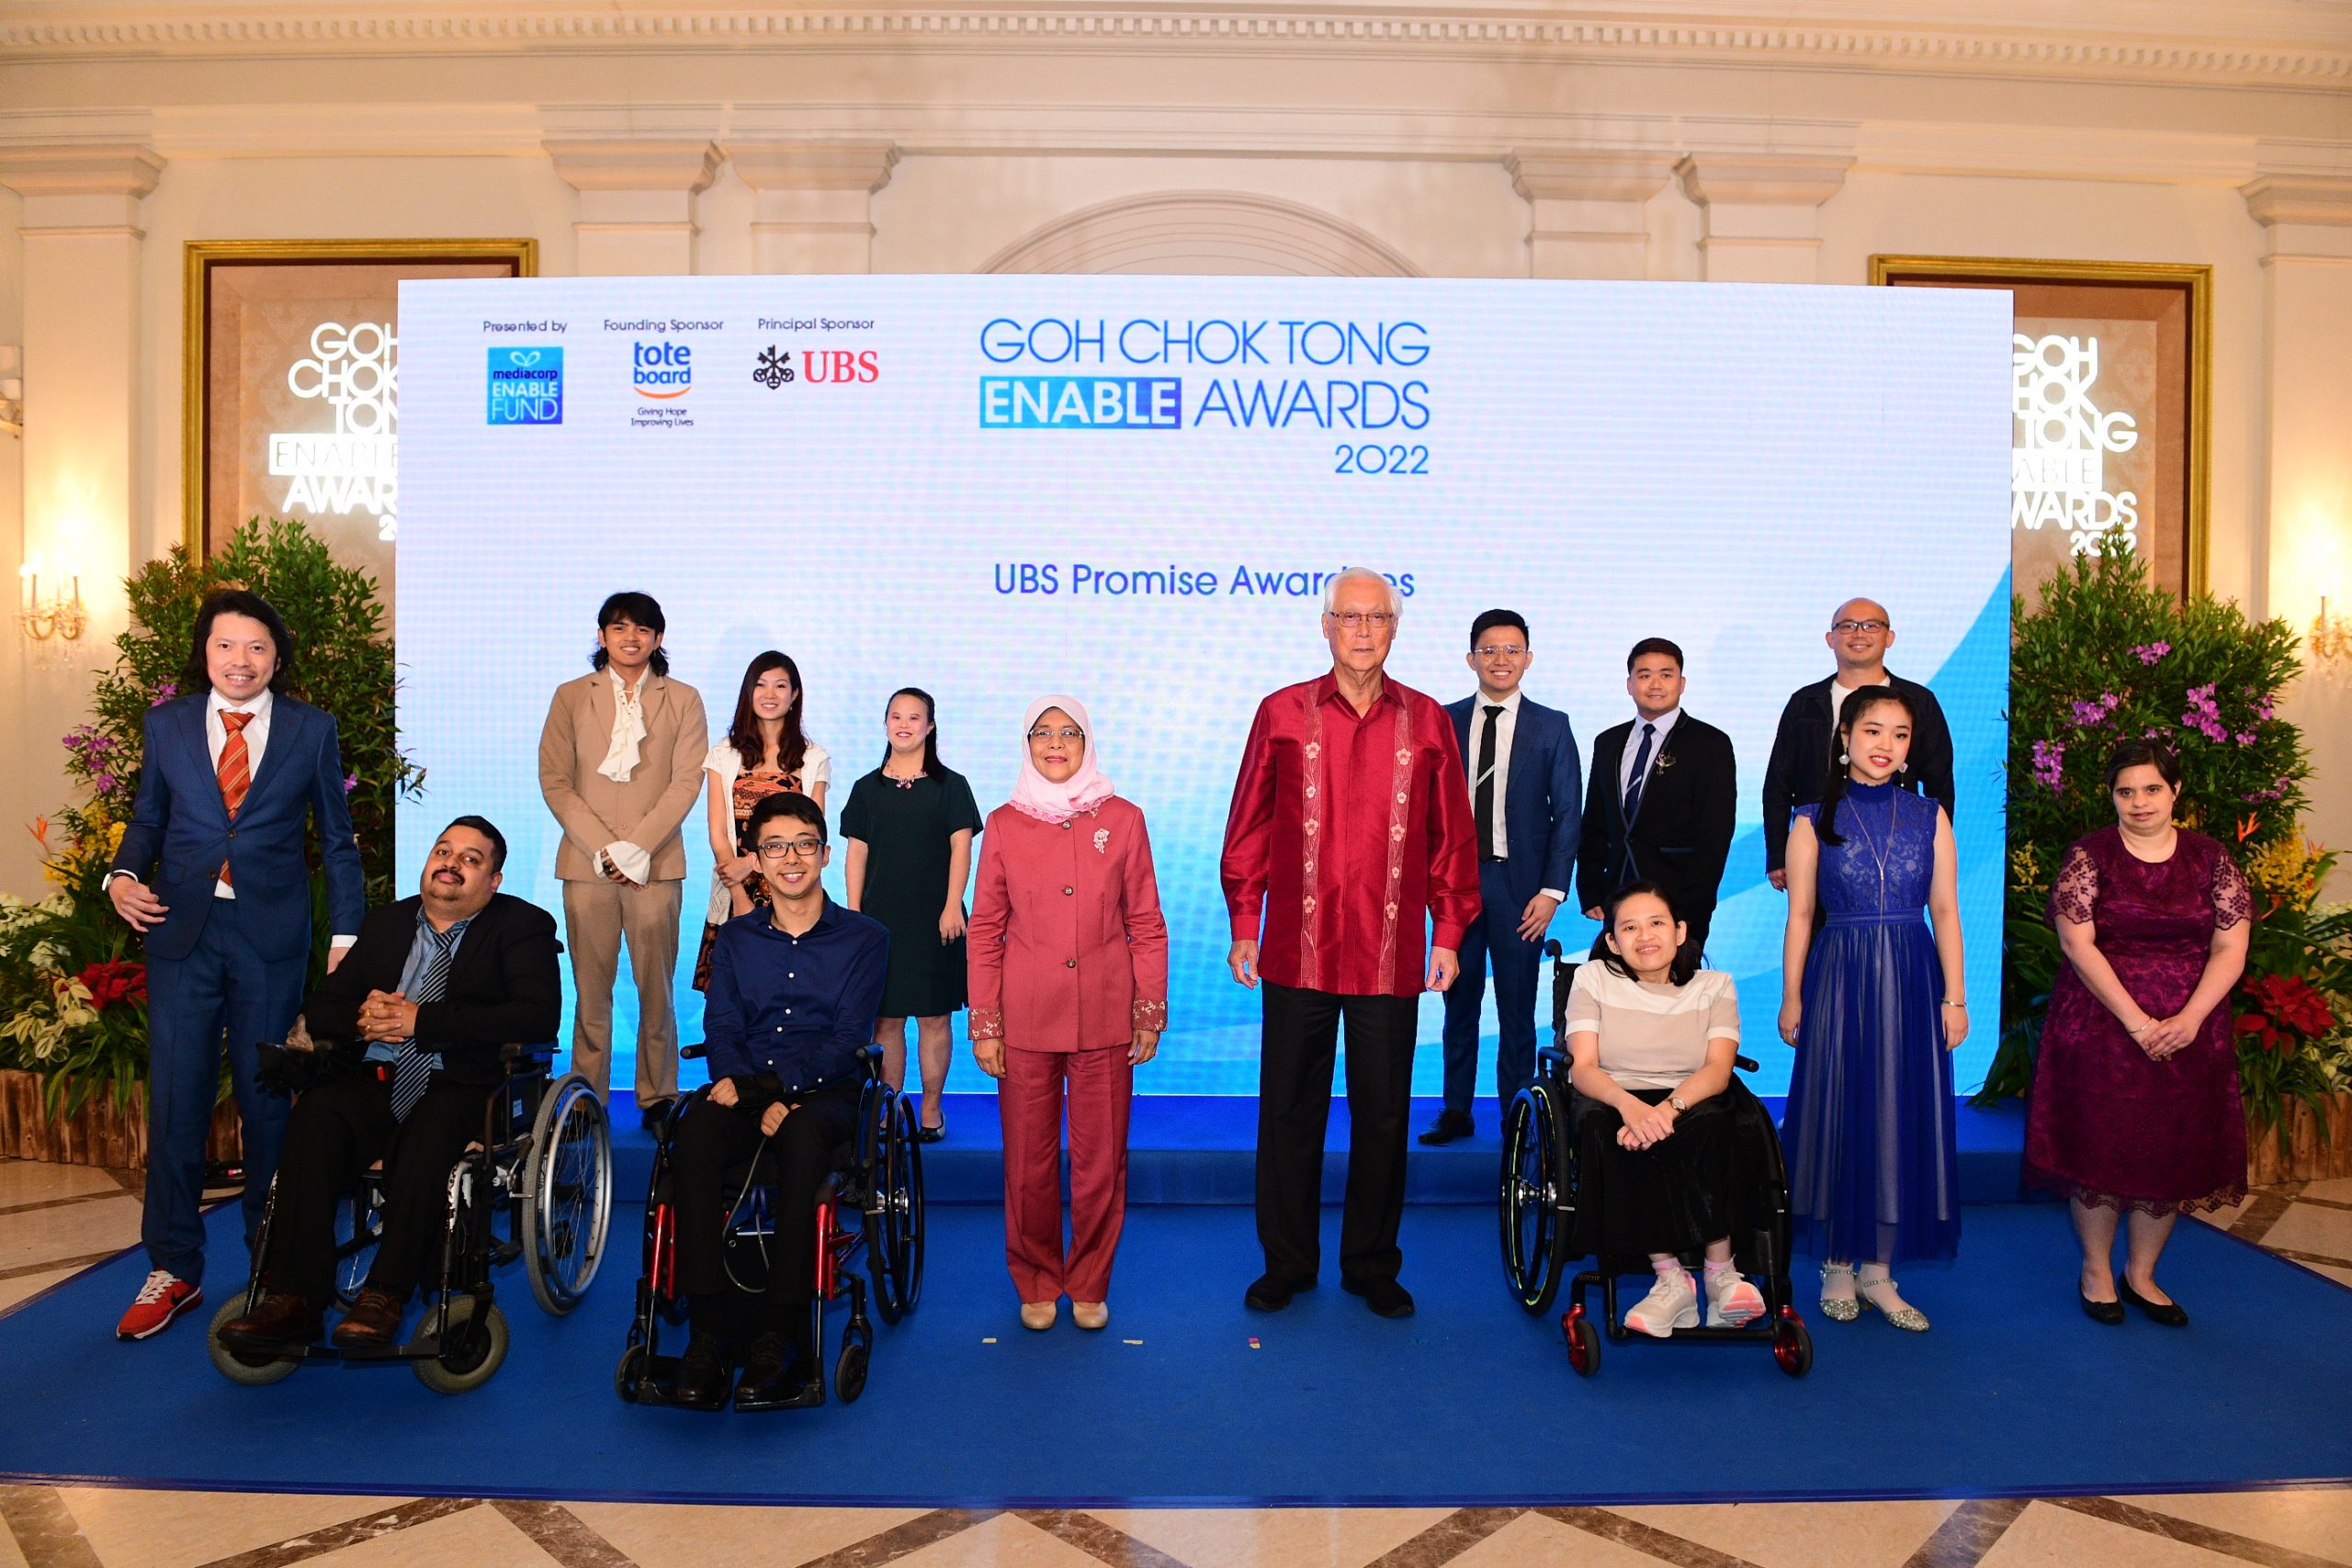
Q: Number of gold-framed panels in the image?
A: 2